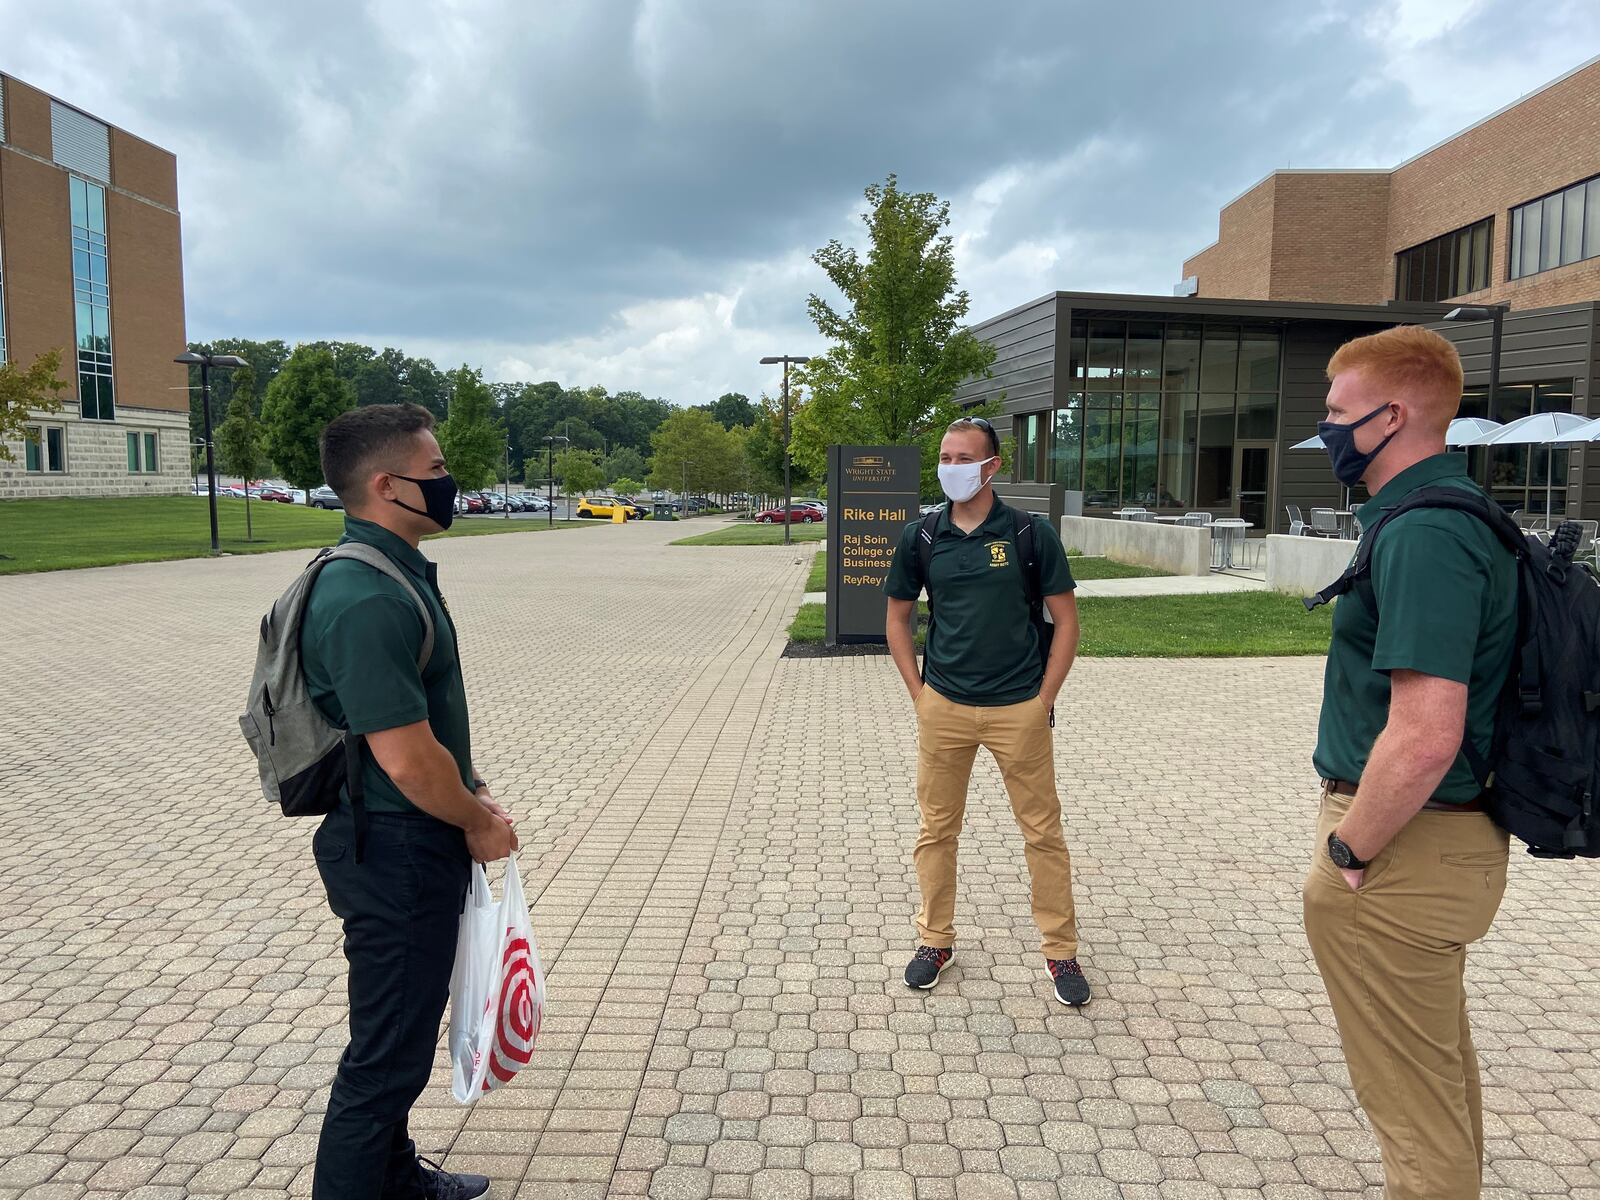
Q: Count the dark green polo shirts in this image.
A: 3